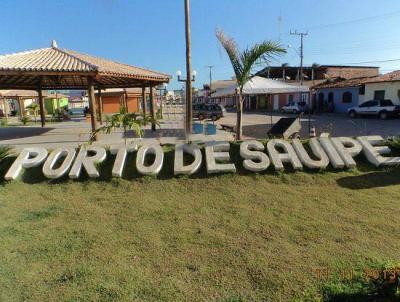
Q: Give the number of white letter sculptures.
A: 13